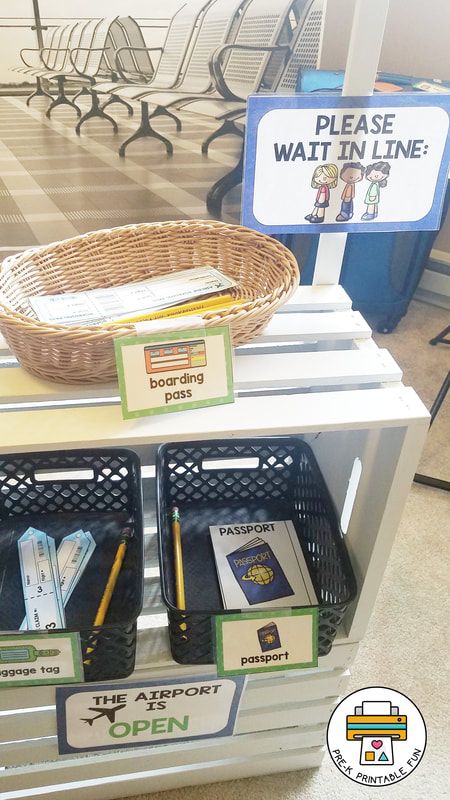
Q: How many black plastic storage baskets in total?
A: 2